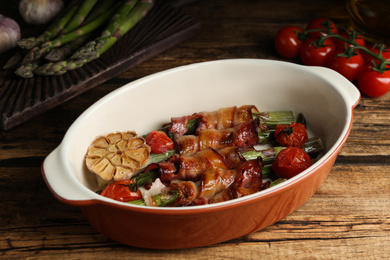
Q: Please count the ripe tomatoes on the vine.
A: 7